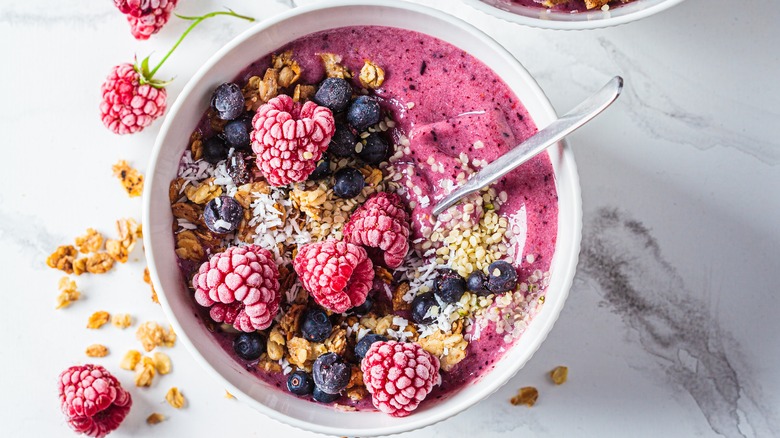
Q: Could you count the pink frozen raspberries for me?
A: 8